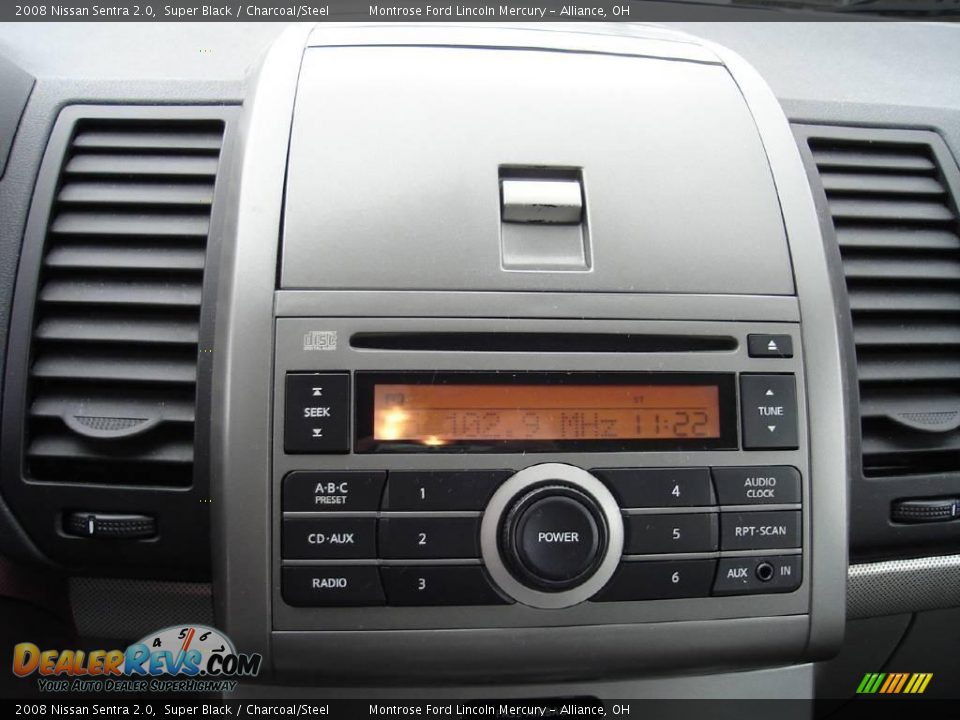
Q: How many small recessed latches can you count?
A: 1